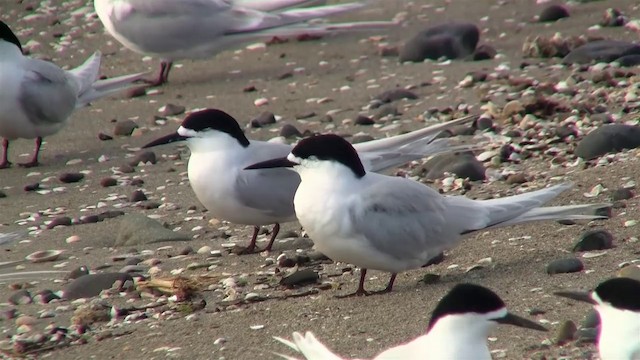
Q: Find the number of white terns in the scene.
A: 6